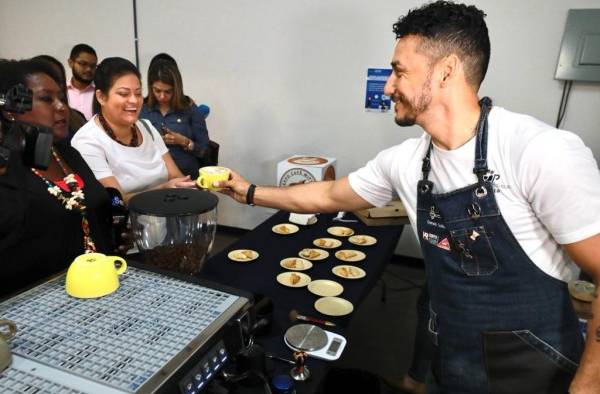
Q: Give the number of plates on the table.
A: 12